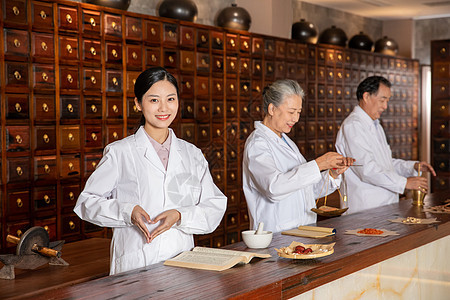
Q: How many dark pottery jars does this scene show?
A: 7